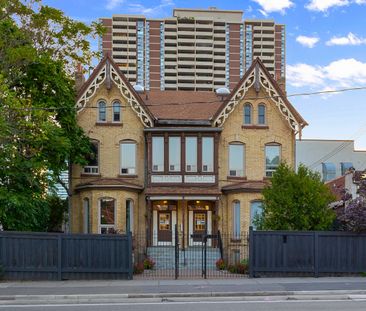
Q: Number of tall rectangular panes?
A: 4